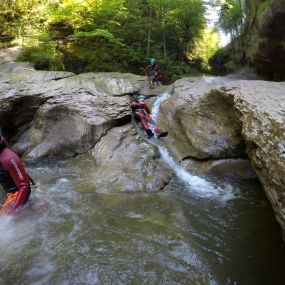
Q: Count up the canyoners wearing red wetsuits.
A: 3